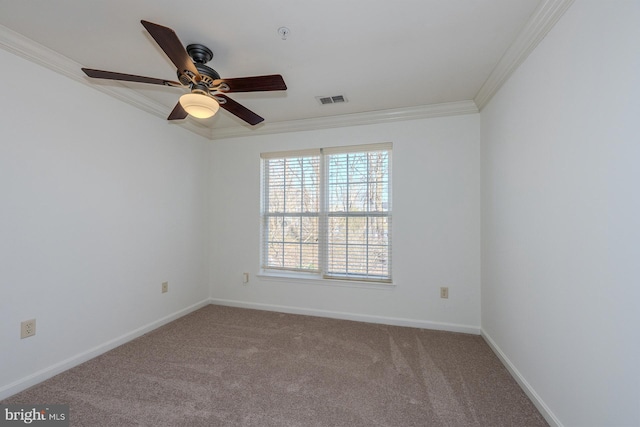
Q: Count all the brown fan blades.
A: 5